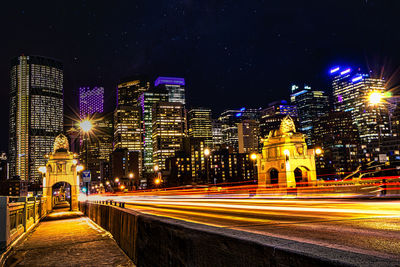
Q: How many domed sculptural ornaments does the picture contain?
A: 2